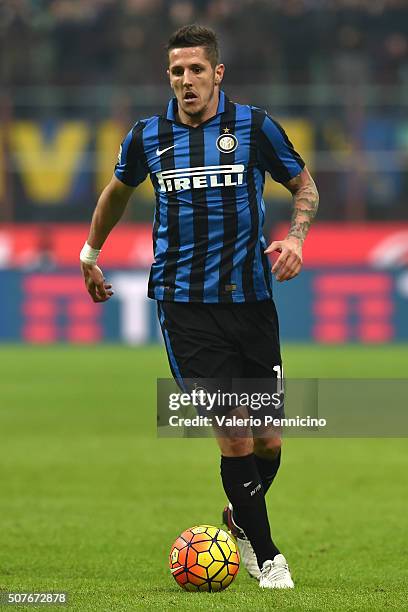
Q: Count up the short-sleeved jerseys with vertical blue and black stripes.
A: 1